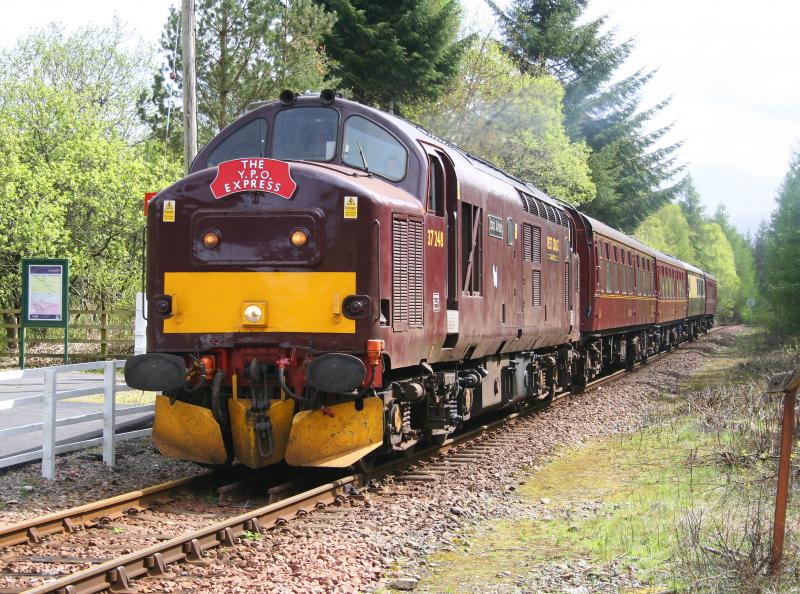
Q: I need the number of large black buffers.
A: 2